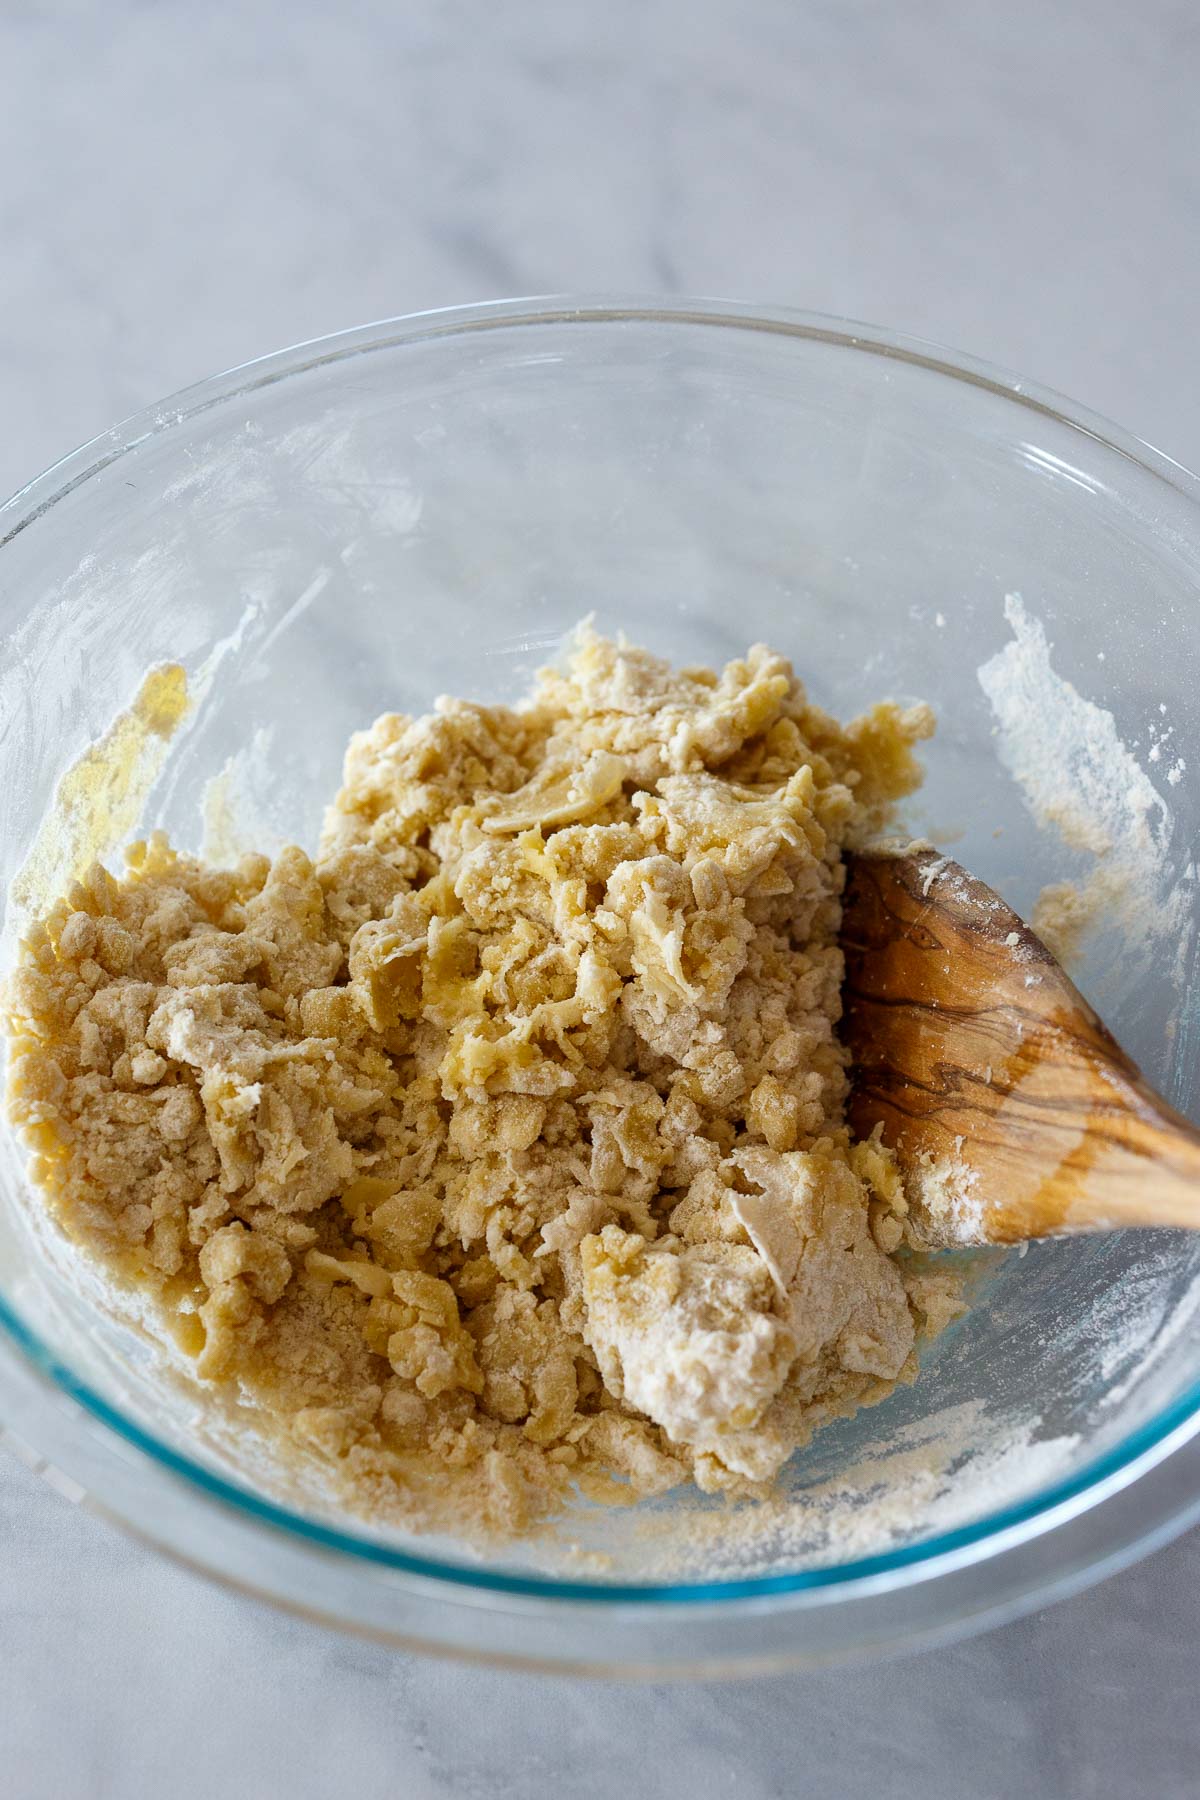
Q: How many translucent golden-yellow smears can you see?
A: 1